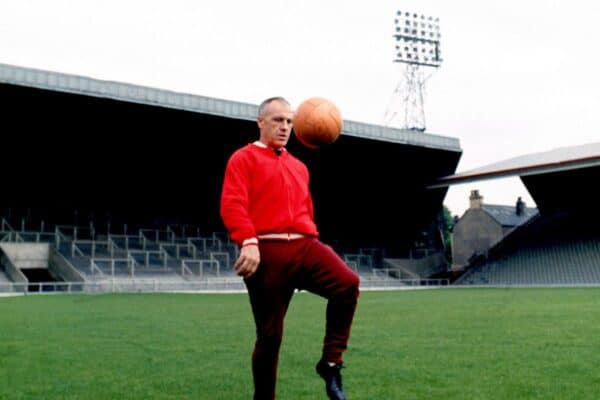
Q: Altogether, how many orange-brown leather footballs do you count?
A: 1